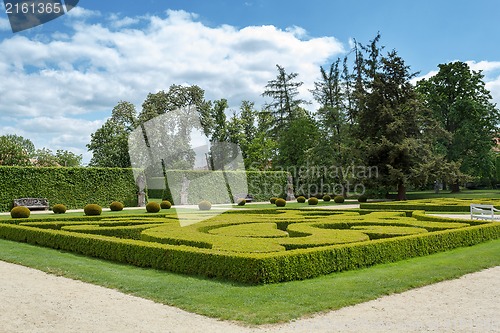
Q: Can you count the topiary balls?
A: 15